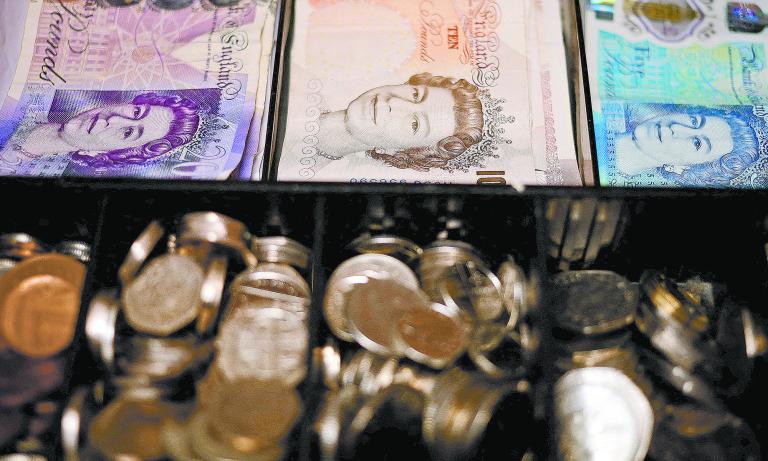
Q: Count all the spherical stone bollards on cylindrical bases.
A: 0